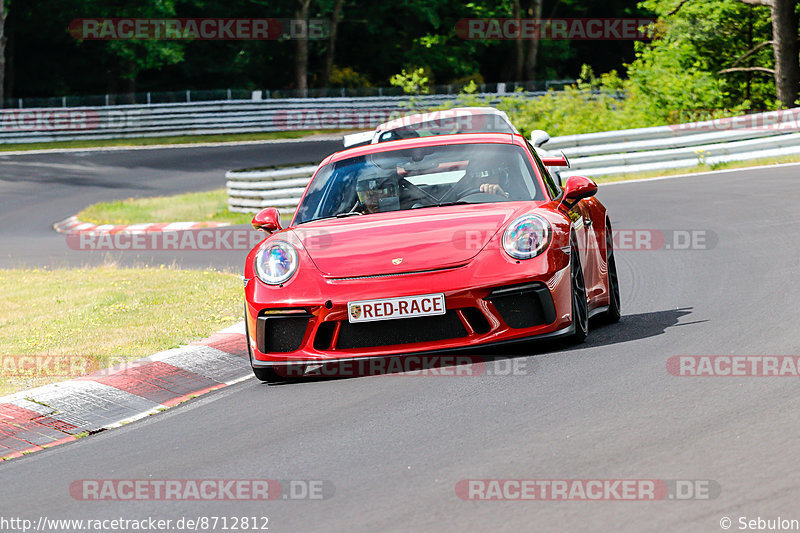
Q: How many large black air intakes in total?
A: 3